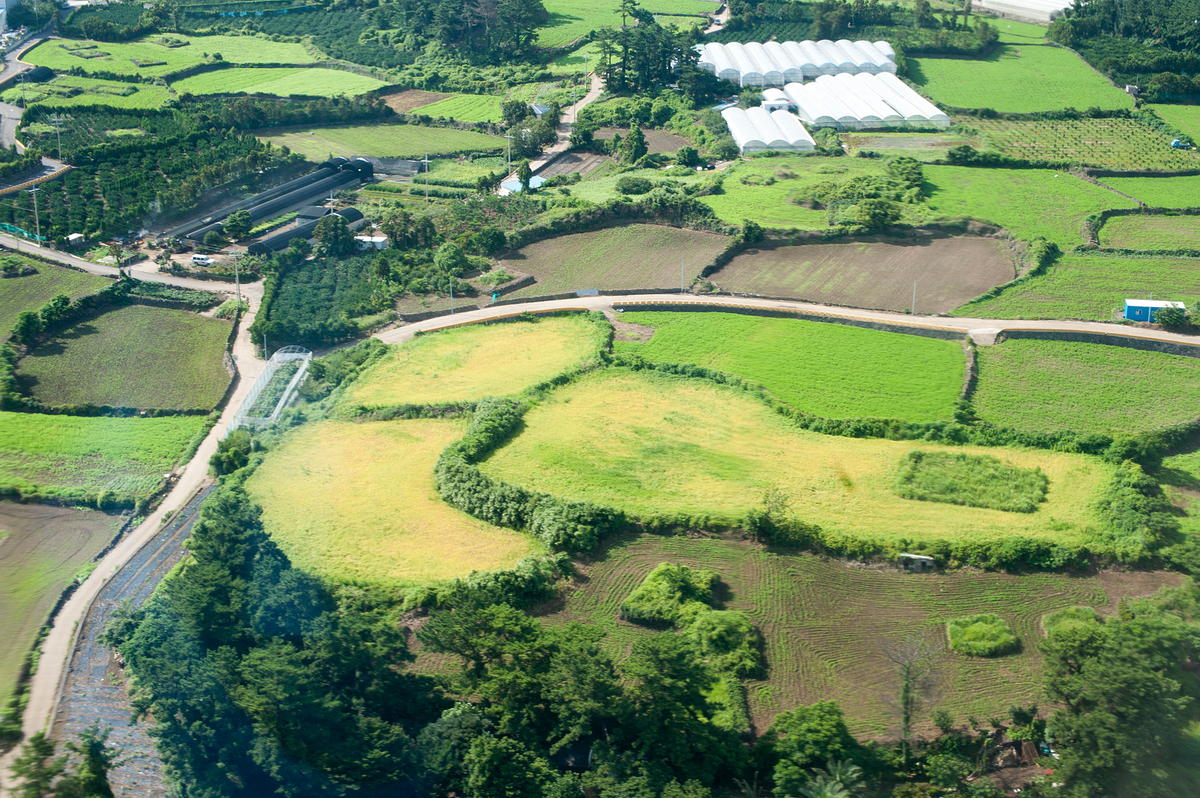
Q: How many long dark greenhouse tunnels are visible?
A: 3